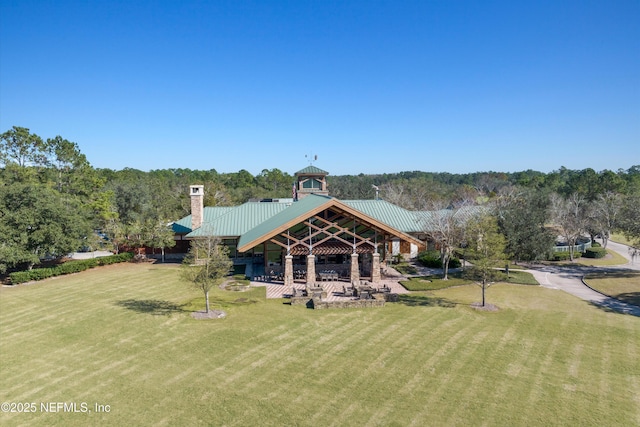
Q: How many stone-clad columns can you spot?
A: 4